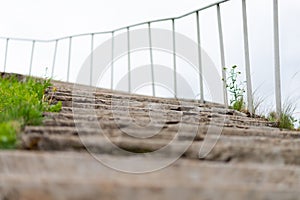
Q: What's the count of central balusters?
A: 13